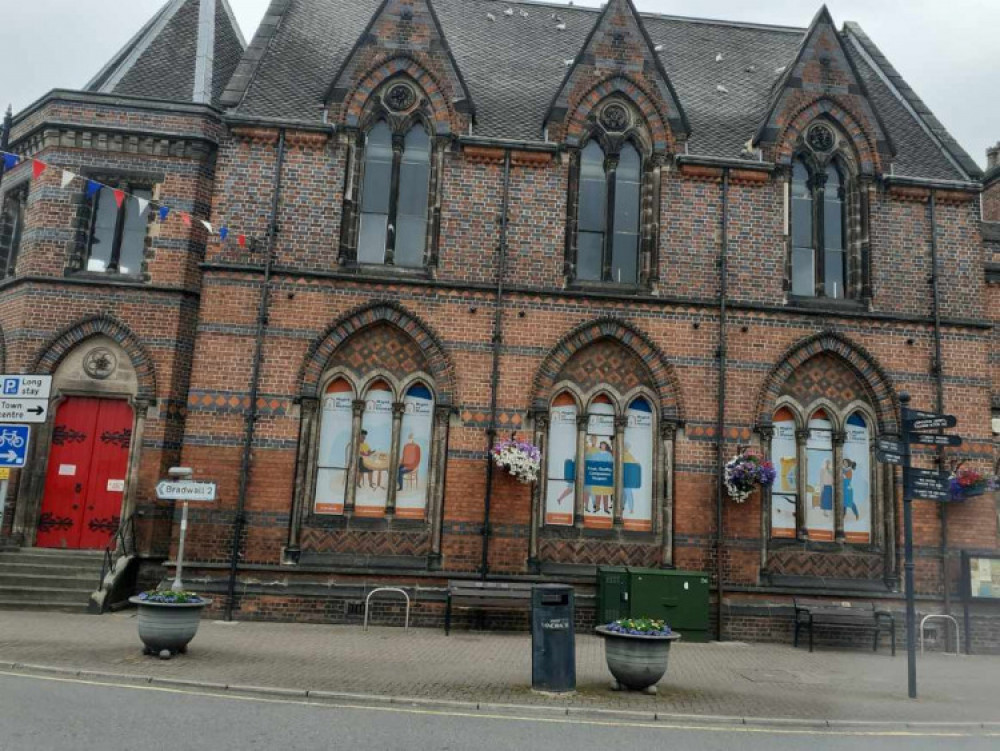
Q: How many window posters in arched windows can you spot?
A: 9